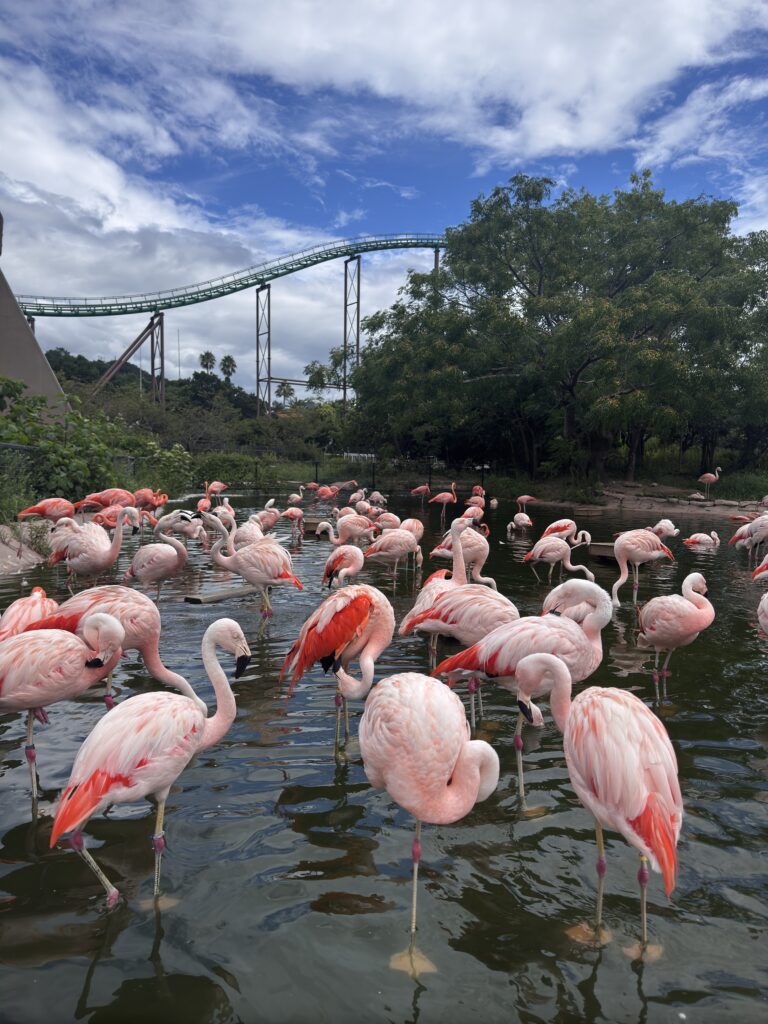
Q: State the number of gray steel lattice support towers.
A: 3